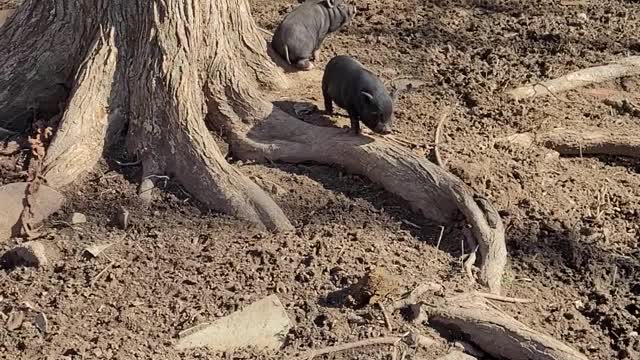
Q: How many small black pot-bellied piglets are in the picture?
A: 2